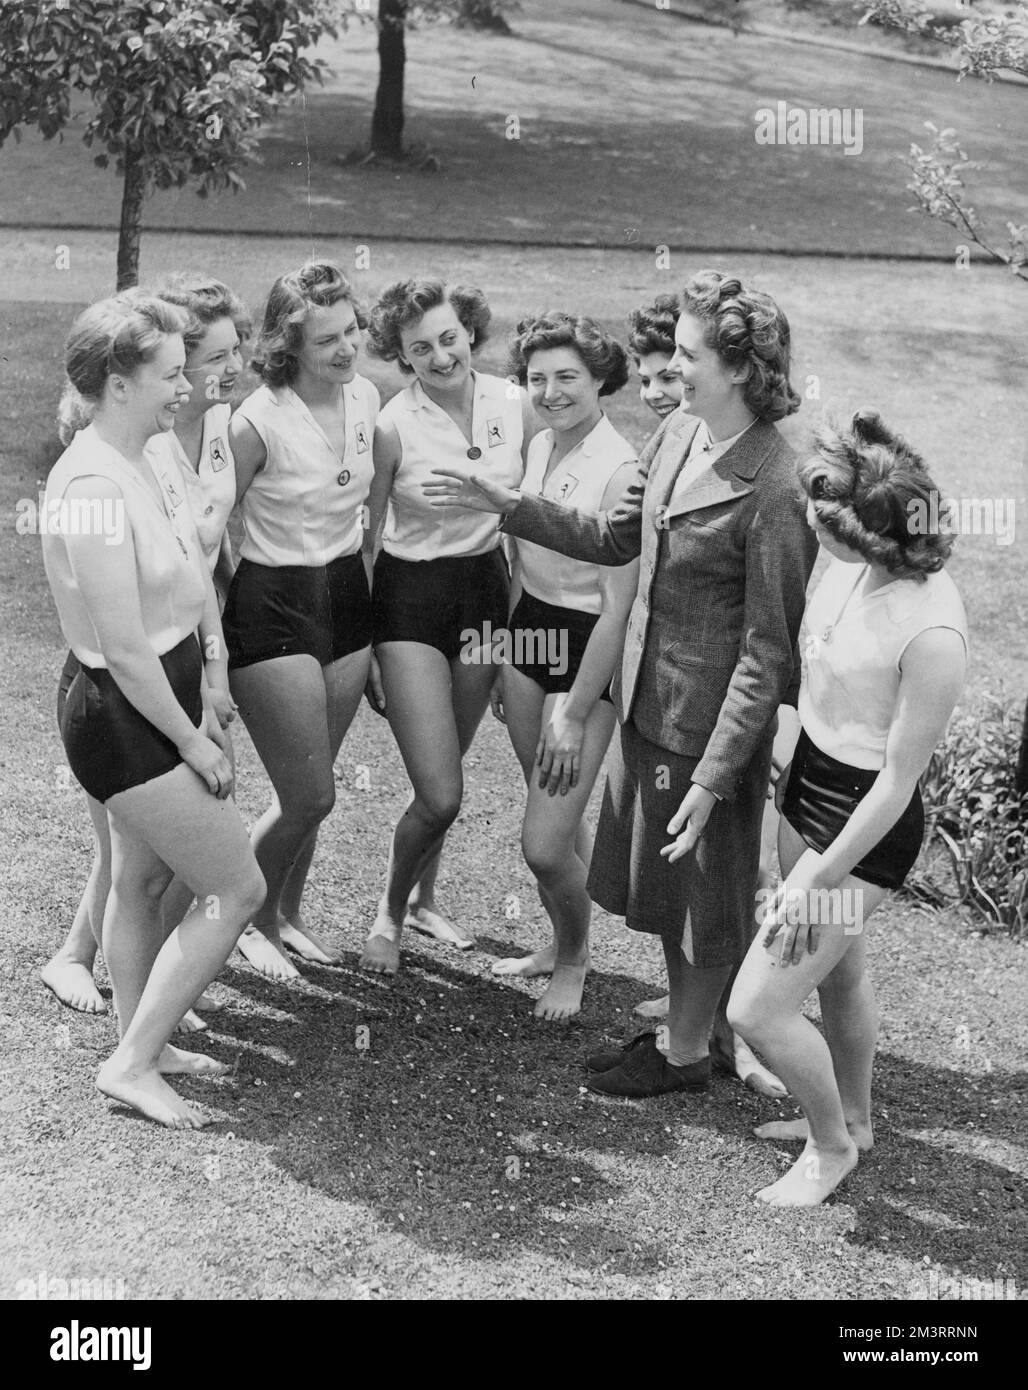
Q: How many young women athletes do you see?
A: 7